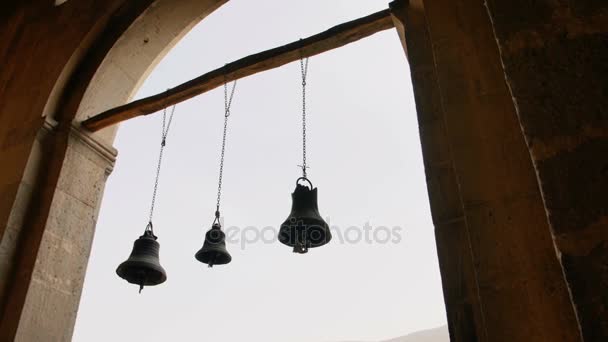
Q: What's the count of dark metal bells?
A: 3